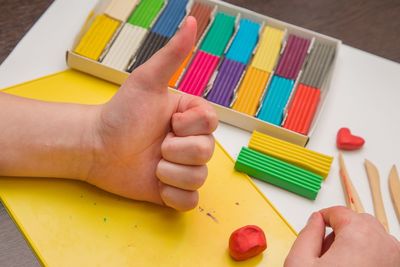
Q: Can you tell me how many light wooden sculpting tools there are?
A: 3